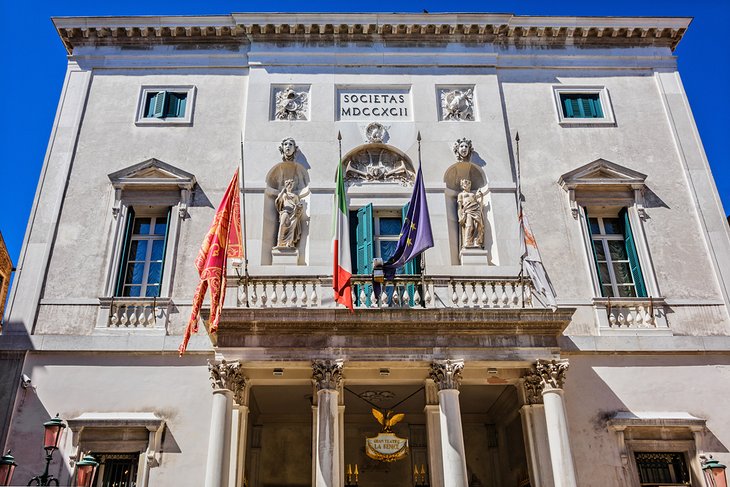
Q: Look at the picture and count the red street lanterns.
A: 4